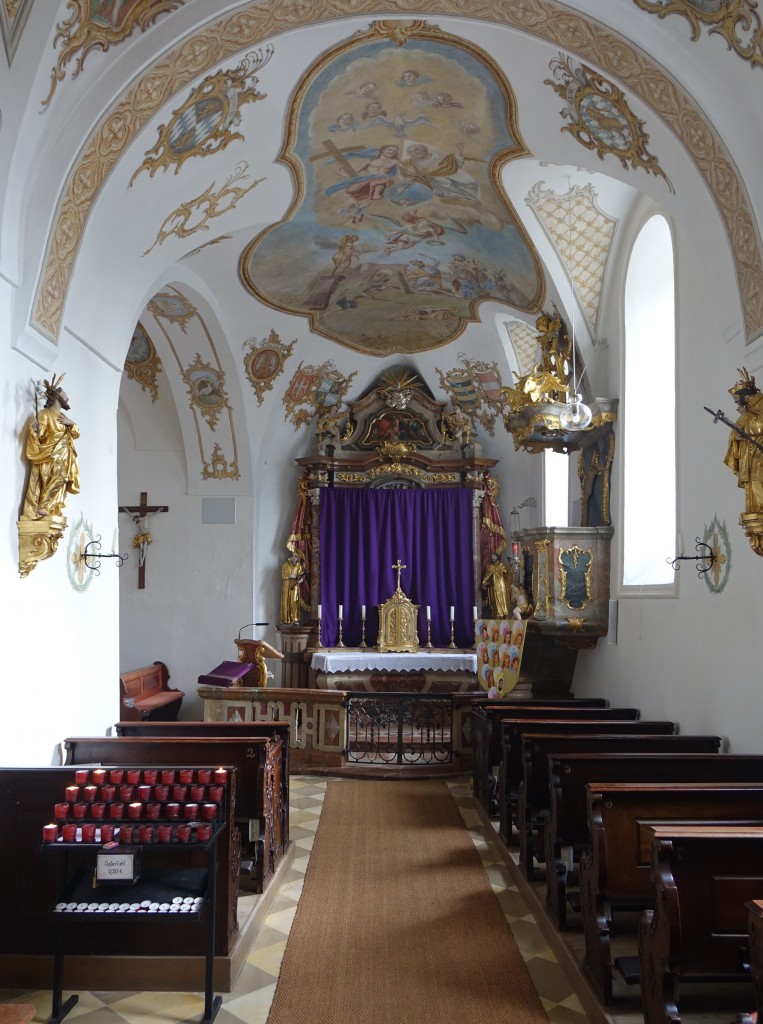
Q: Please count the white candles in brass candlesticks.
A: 6